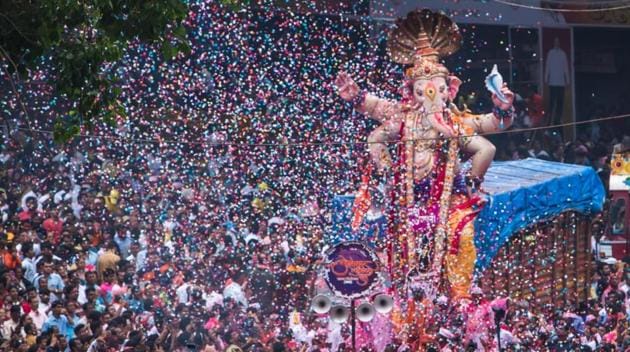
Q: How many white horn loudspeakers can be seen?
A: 4